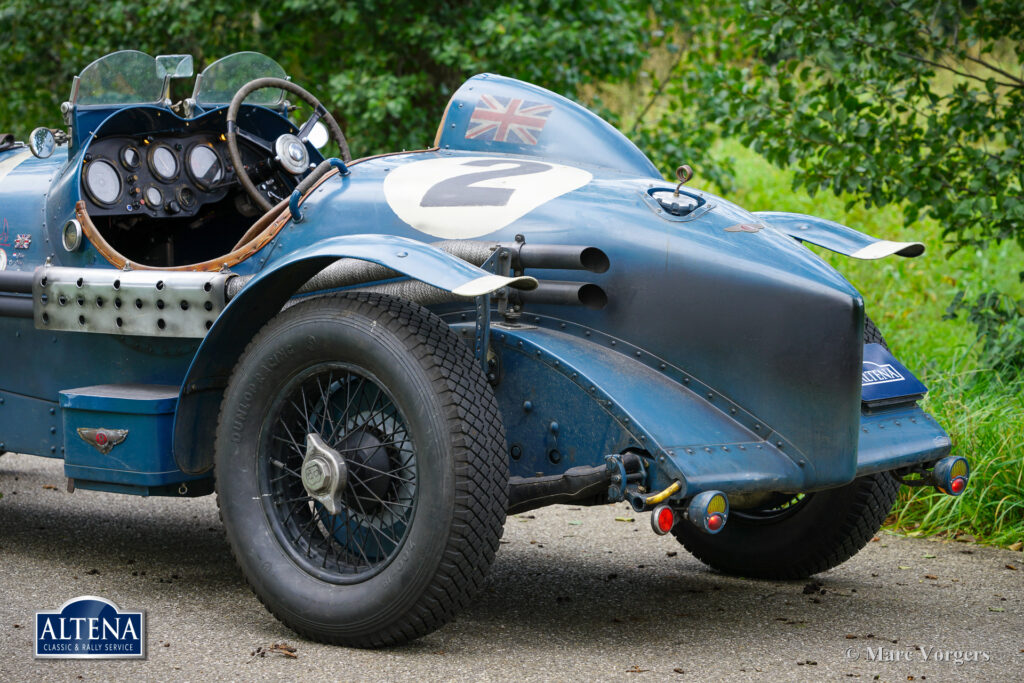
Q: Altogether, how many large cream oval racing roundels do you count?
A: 1